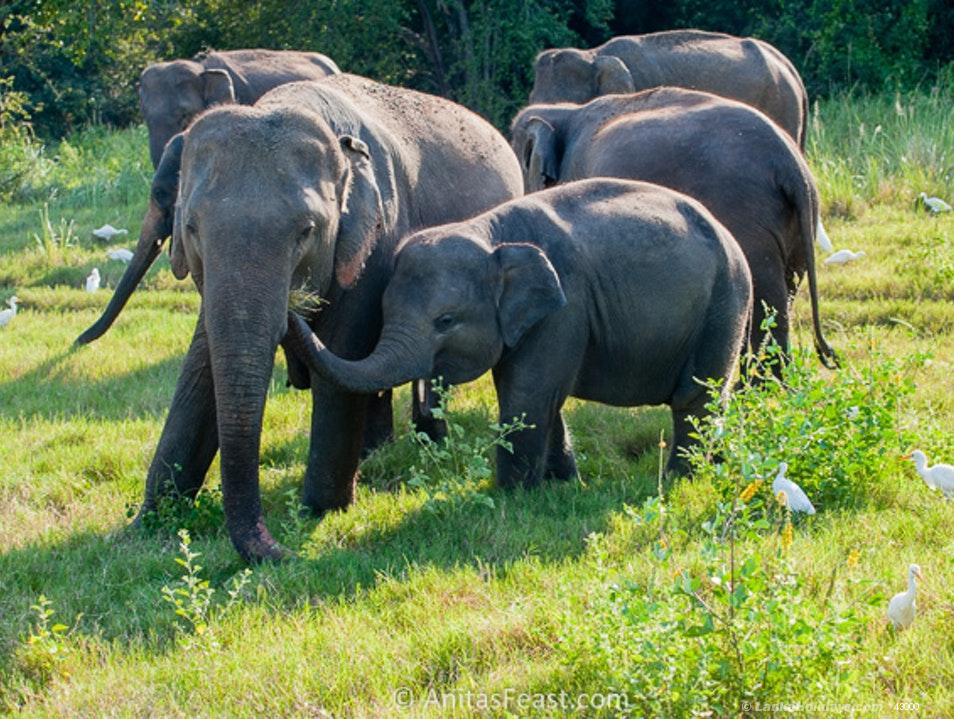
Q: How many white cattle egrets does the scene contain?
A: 10